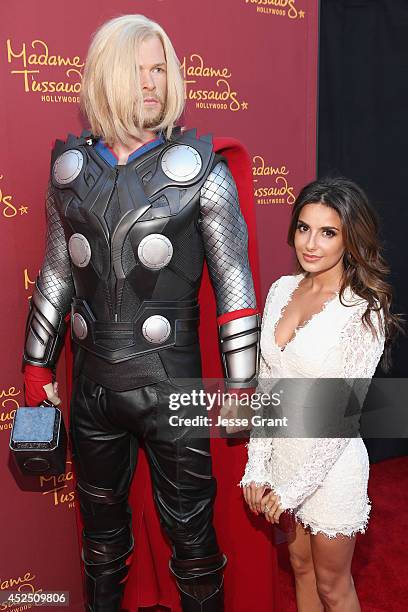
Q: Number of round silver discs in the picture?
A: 6